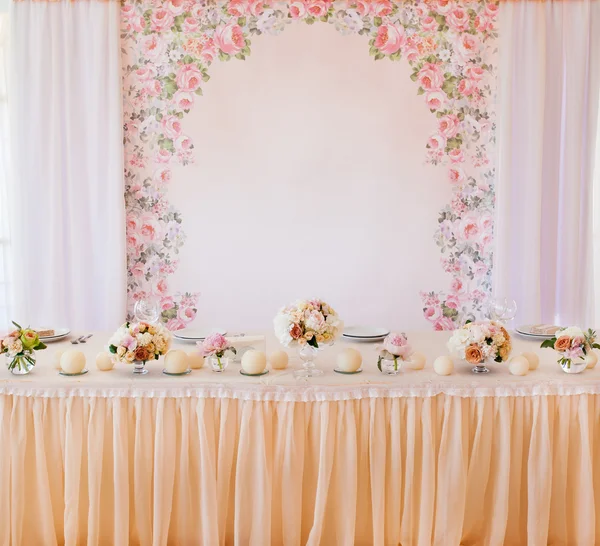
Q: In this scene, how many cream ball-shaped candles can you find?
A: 13